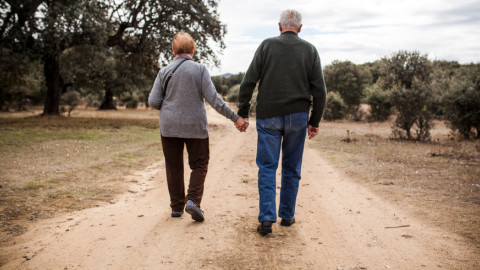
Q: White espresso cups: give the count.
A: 0